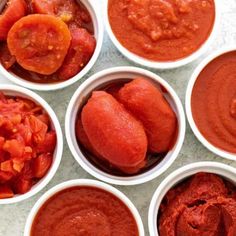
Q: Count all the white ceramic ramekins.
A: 7